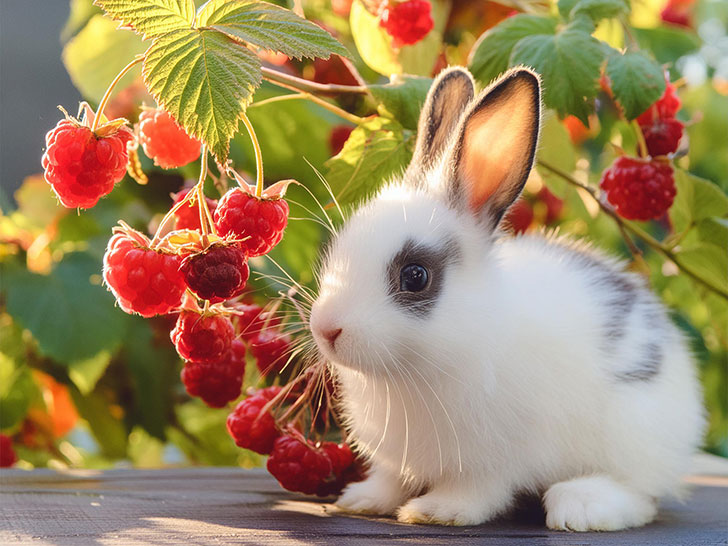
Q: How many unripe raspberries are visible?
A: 0